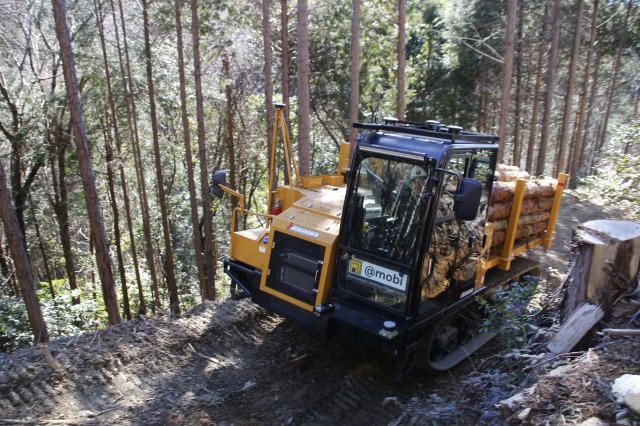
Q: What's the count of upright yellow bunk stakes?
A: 2